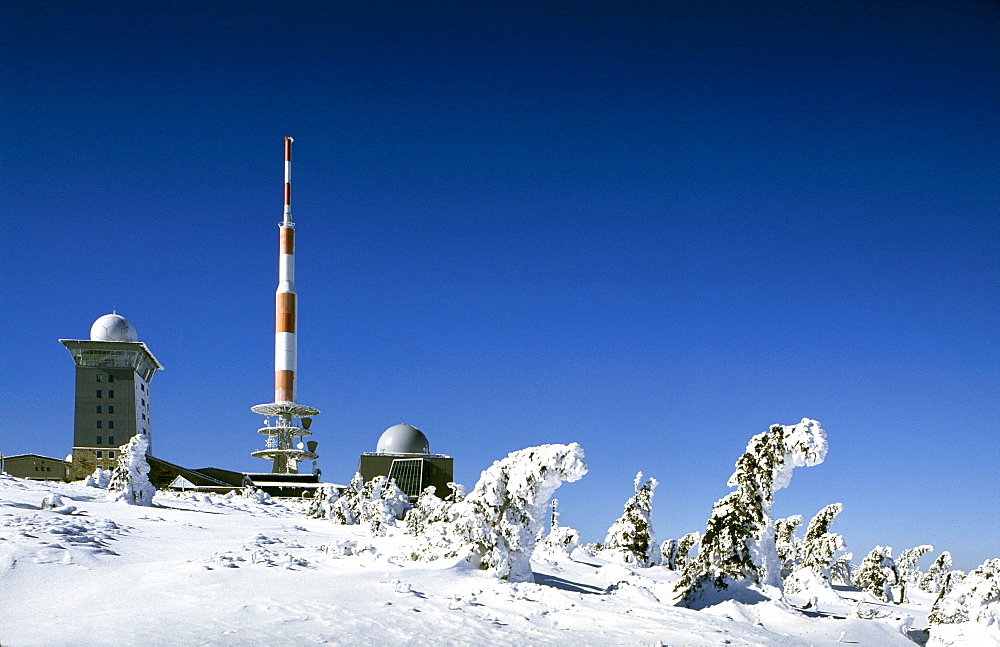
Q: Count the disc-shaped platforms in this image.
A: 3